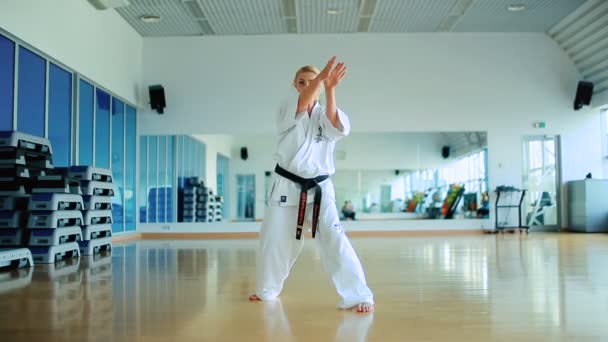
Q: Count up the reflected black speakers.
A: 2